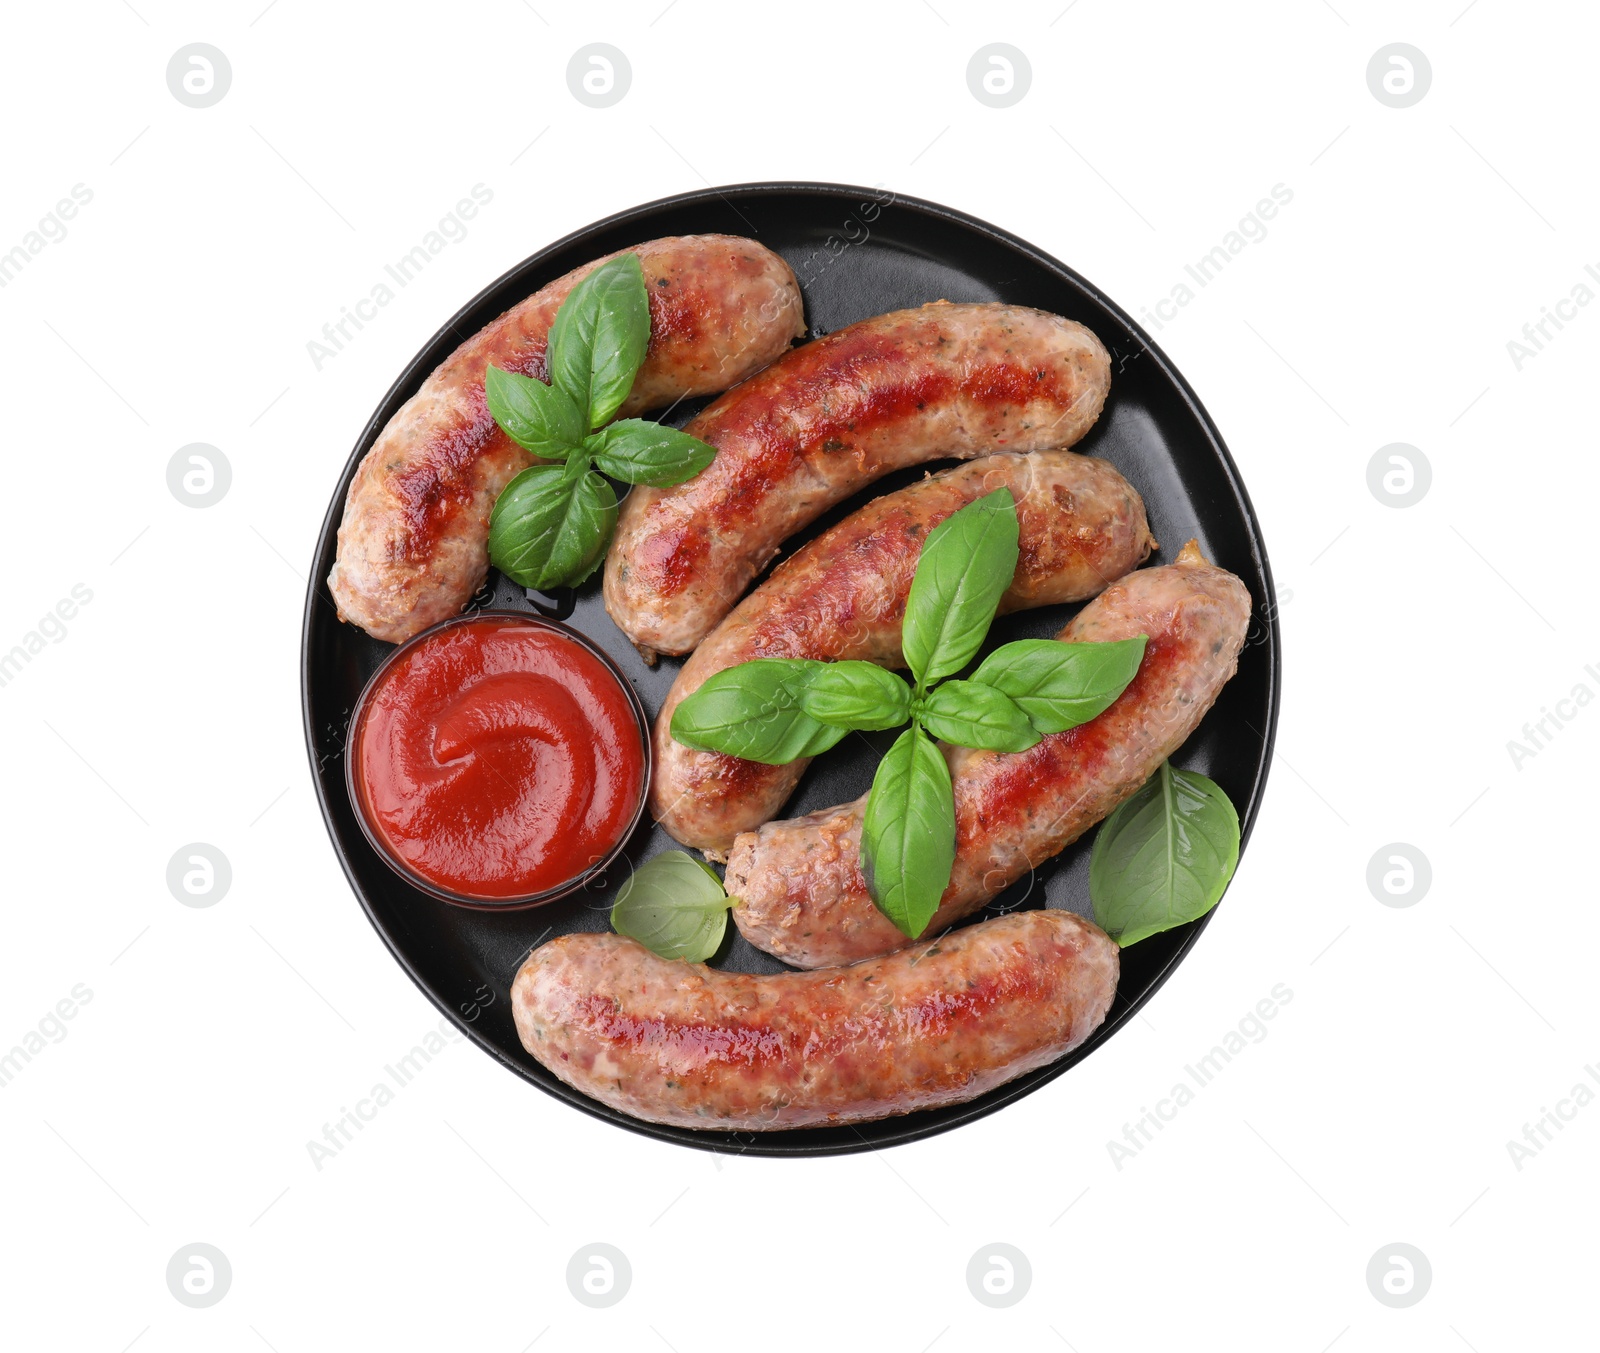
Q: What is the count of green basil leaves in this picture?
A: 12